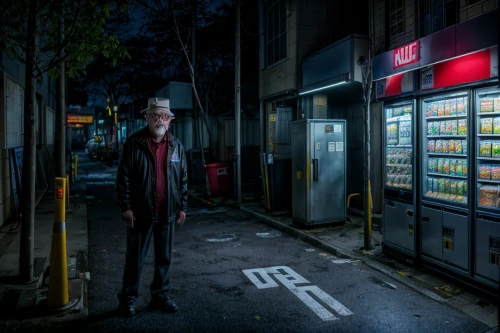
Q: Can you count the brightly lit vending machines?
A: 3